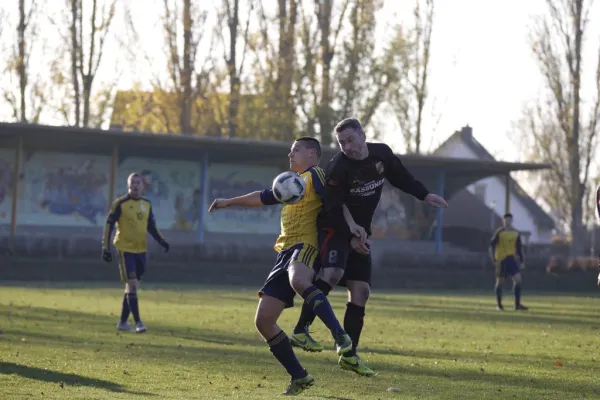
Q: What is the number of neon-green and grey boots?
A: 4